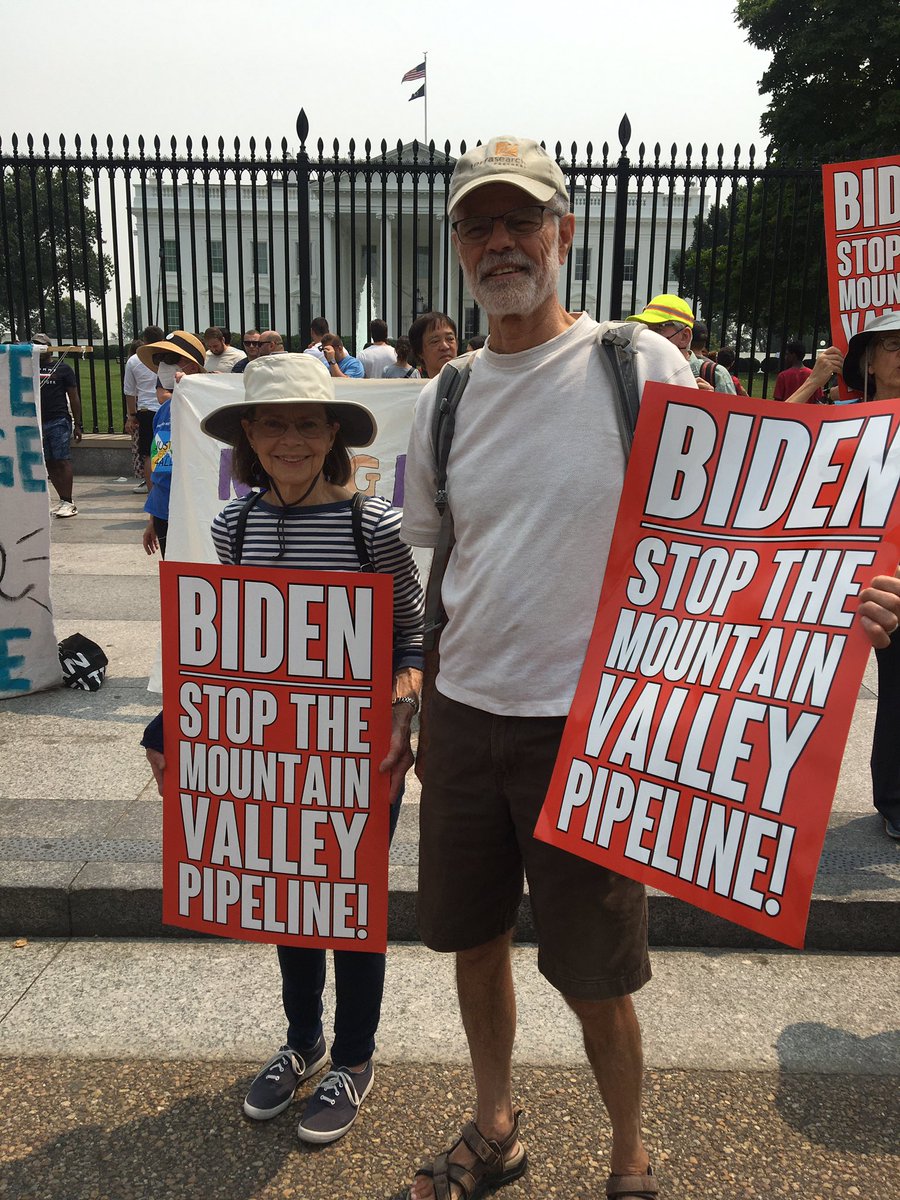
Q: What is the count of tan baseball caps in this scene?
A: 1